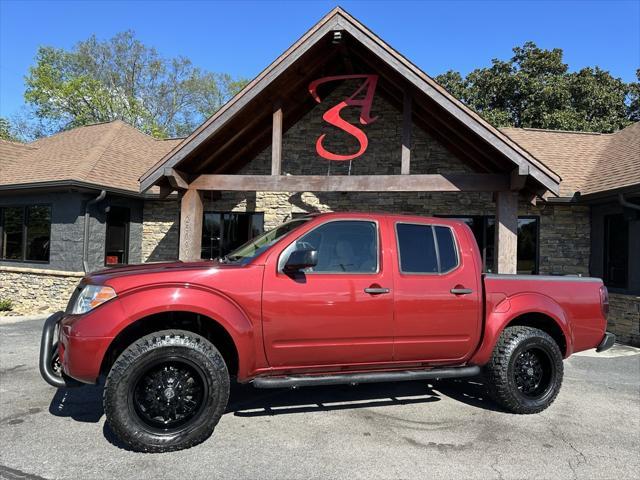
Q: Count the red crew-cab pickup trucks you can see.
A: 1